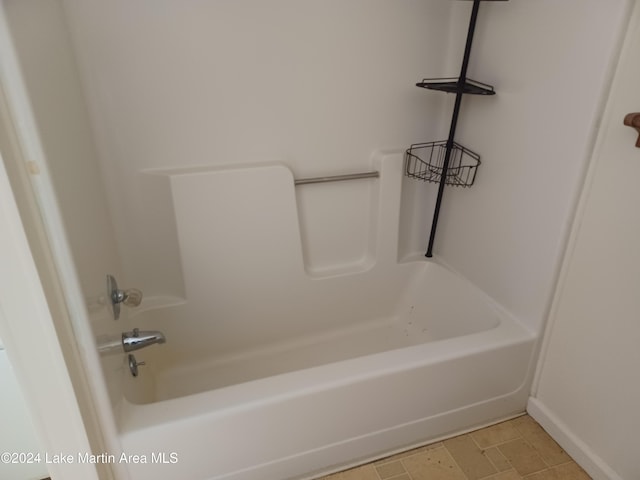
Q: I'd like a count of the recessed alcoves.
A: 1